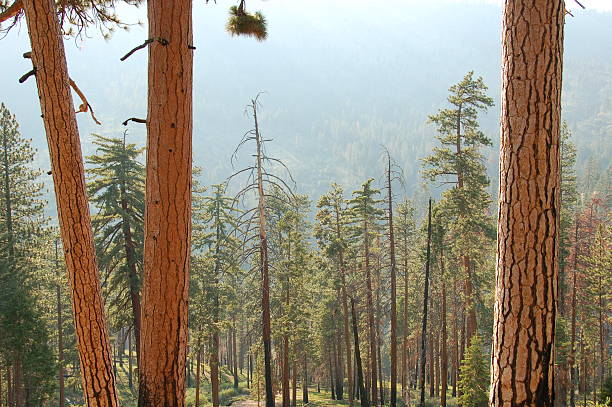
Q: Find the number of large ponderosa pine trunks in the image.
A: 3